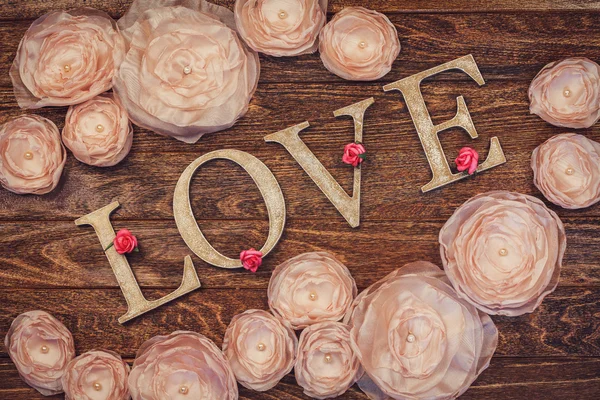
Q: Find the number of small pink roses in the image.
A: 4